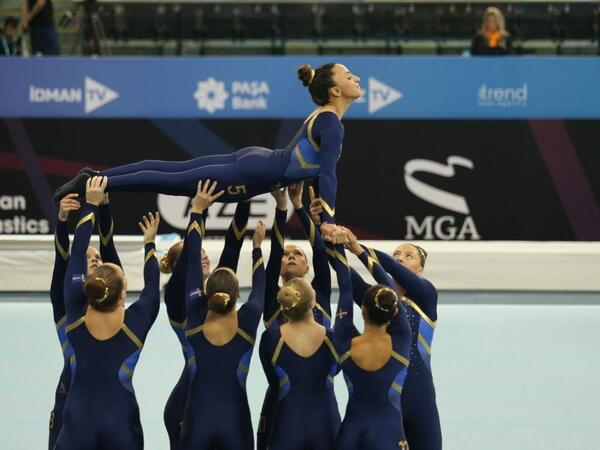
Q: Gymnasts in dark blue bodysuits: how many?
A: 9